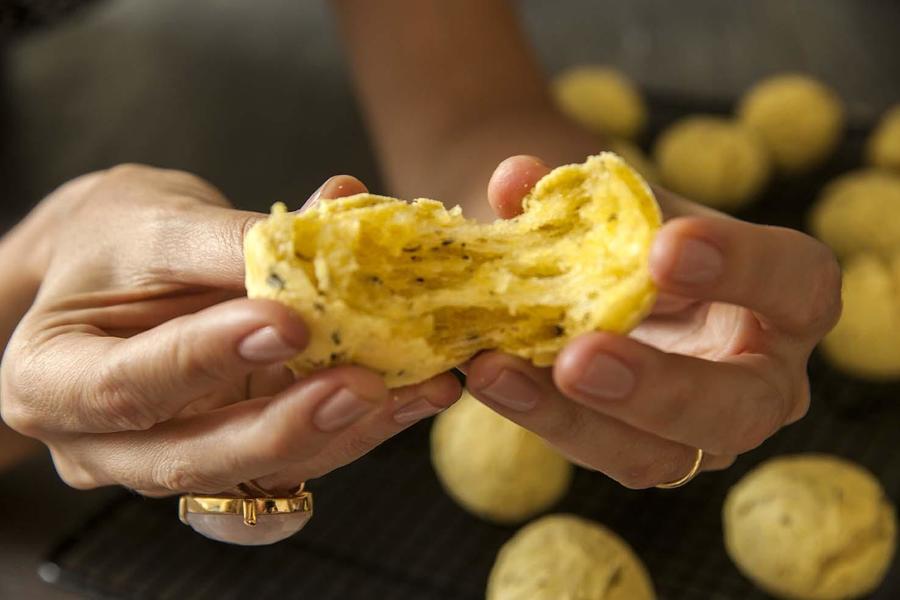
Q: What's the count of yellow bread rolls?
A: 11